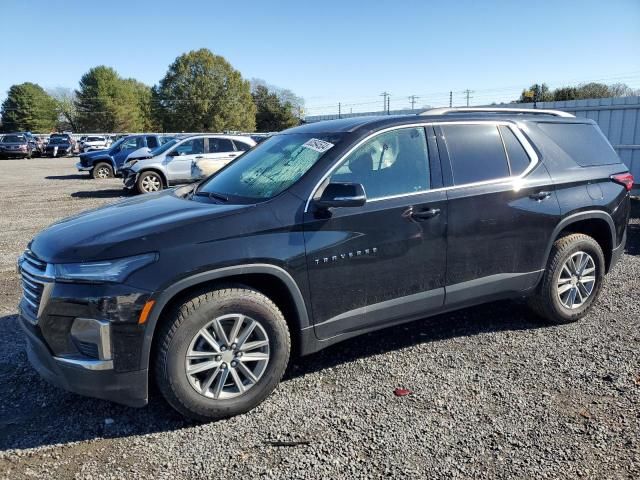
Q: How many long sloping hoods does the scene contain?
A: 1